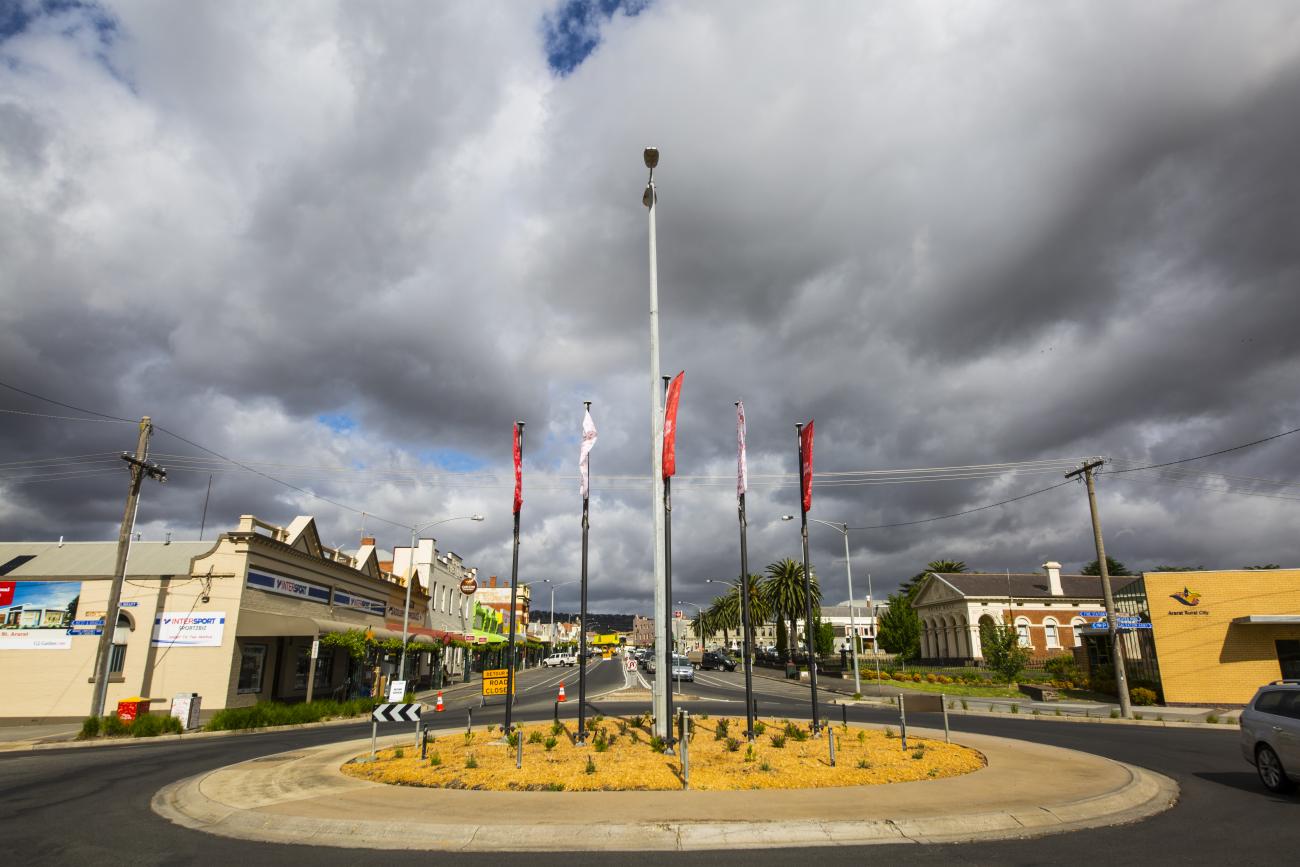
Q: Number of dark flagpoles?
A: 5